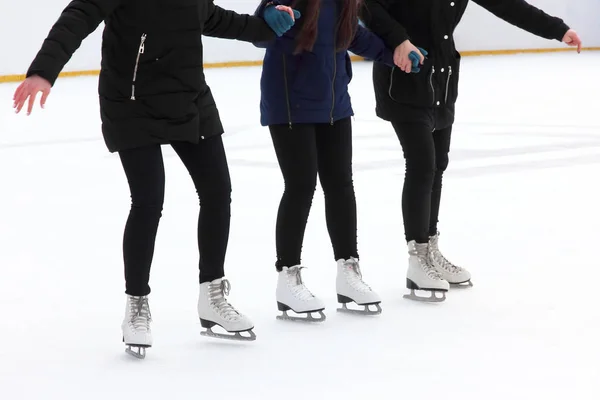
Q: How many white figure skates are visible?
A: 6